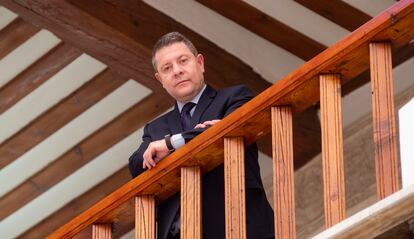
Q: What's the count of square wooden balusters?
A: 7